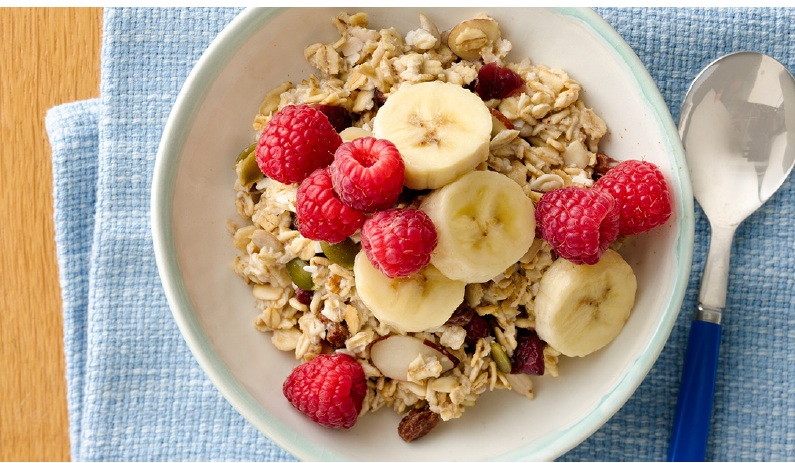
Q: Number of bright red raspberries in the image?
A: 7